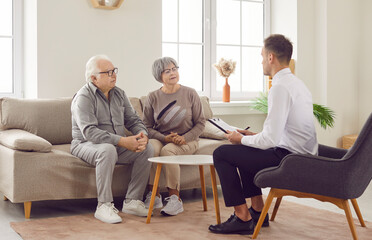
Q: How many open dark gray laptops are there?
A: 0